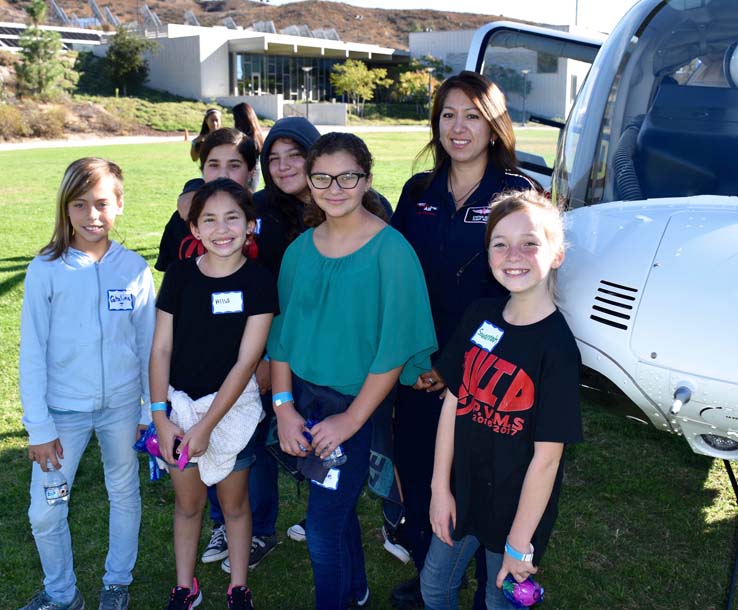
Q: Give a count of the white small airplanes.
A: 1